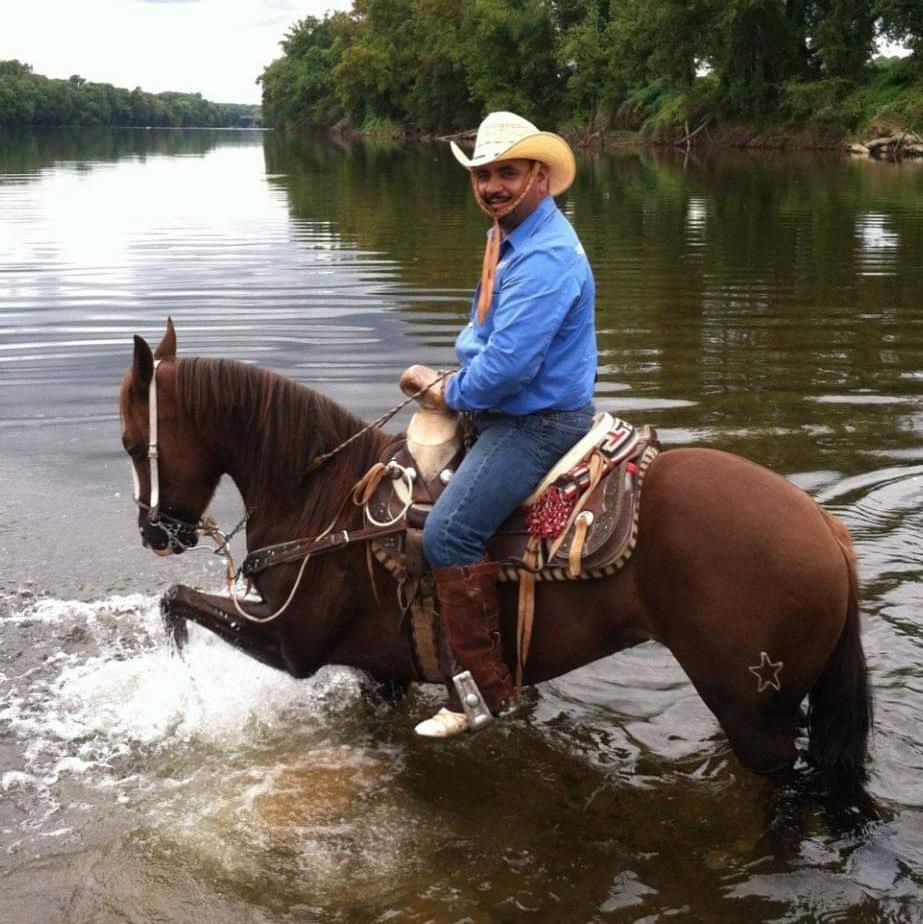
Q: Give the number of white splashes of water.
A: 1